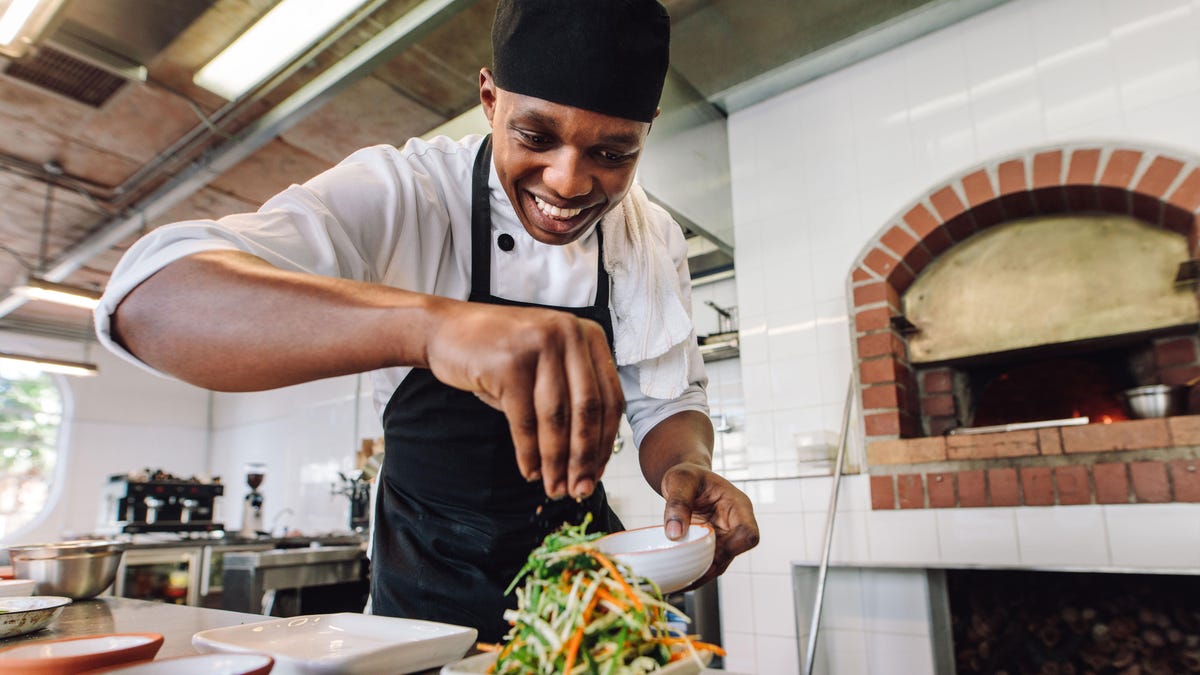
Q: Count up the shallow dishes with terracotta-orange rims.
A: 2